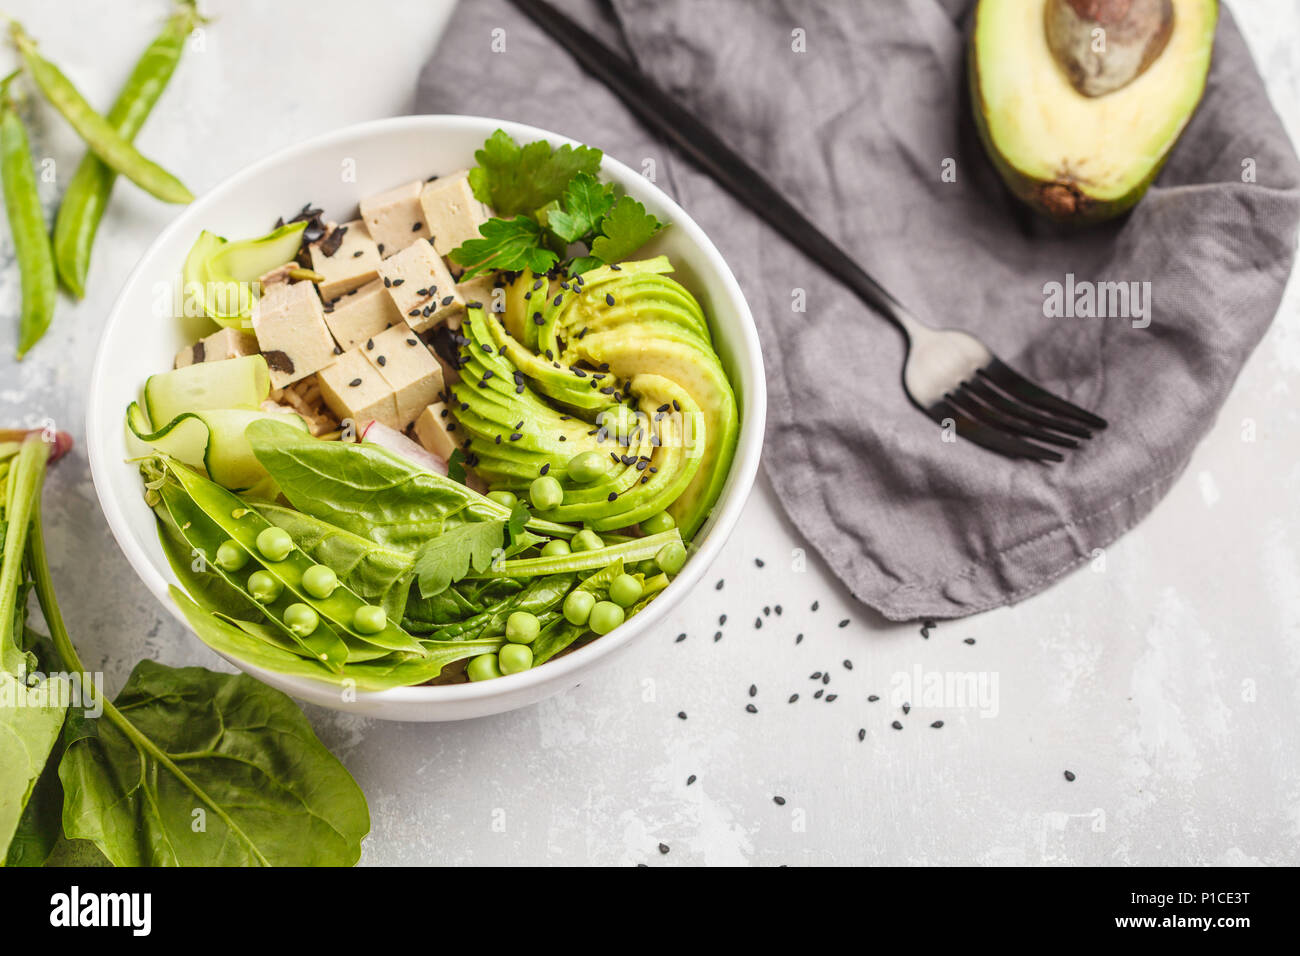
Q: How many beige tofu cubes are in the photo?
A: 11